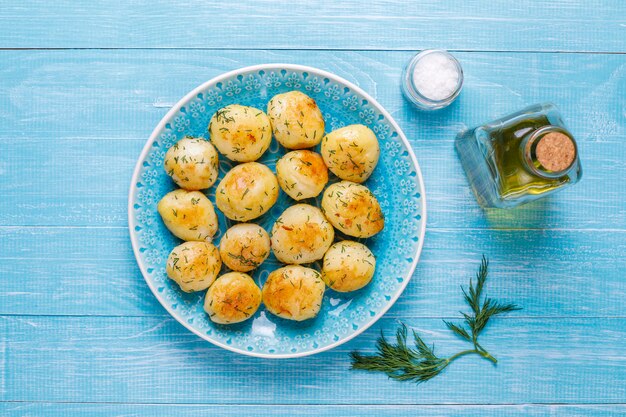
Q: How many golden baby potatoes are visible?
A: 14